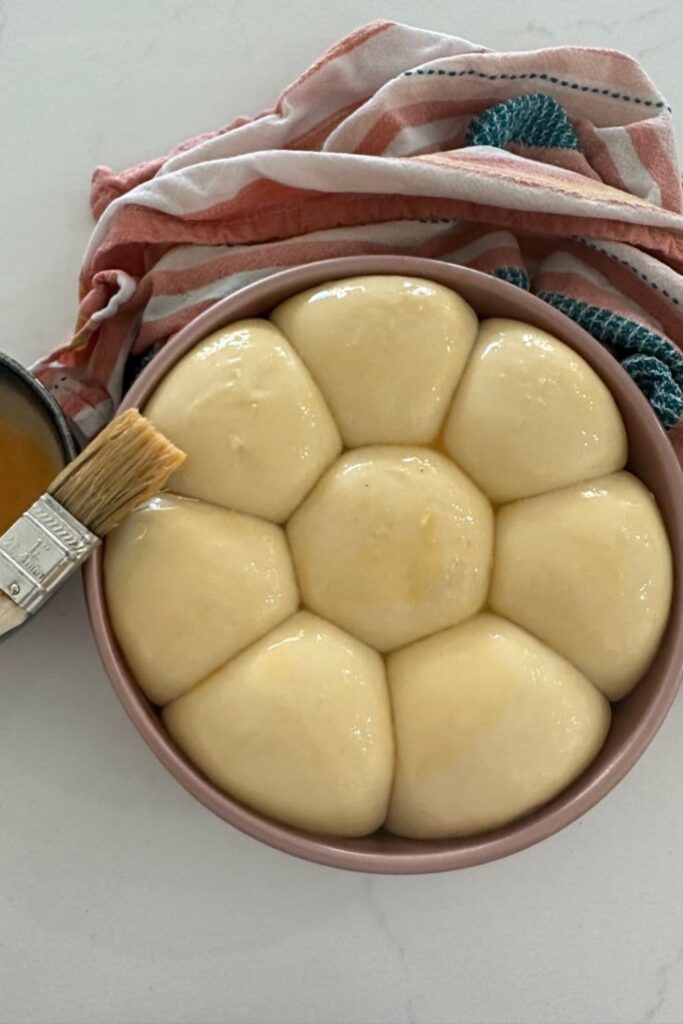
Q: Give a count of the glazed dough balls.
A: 8